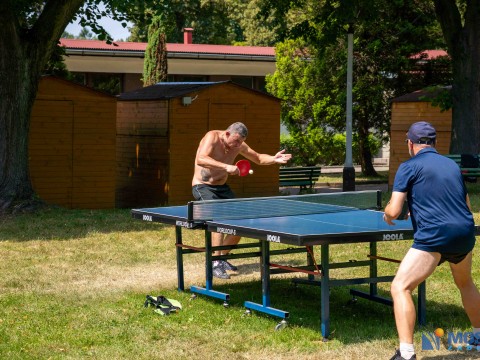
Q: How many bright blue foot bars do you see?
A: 2